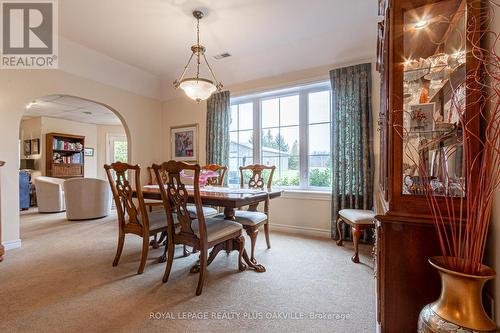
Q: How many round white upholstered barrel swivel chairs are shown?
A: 2